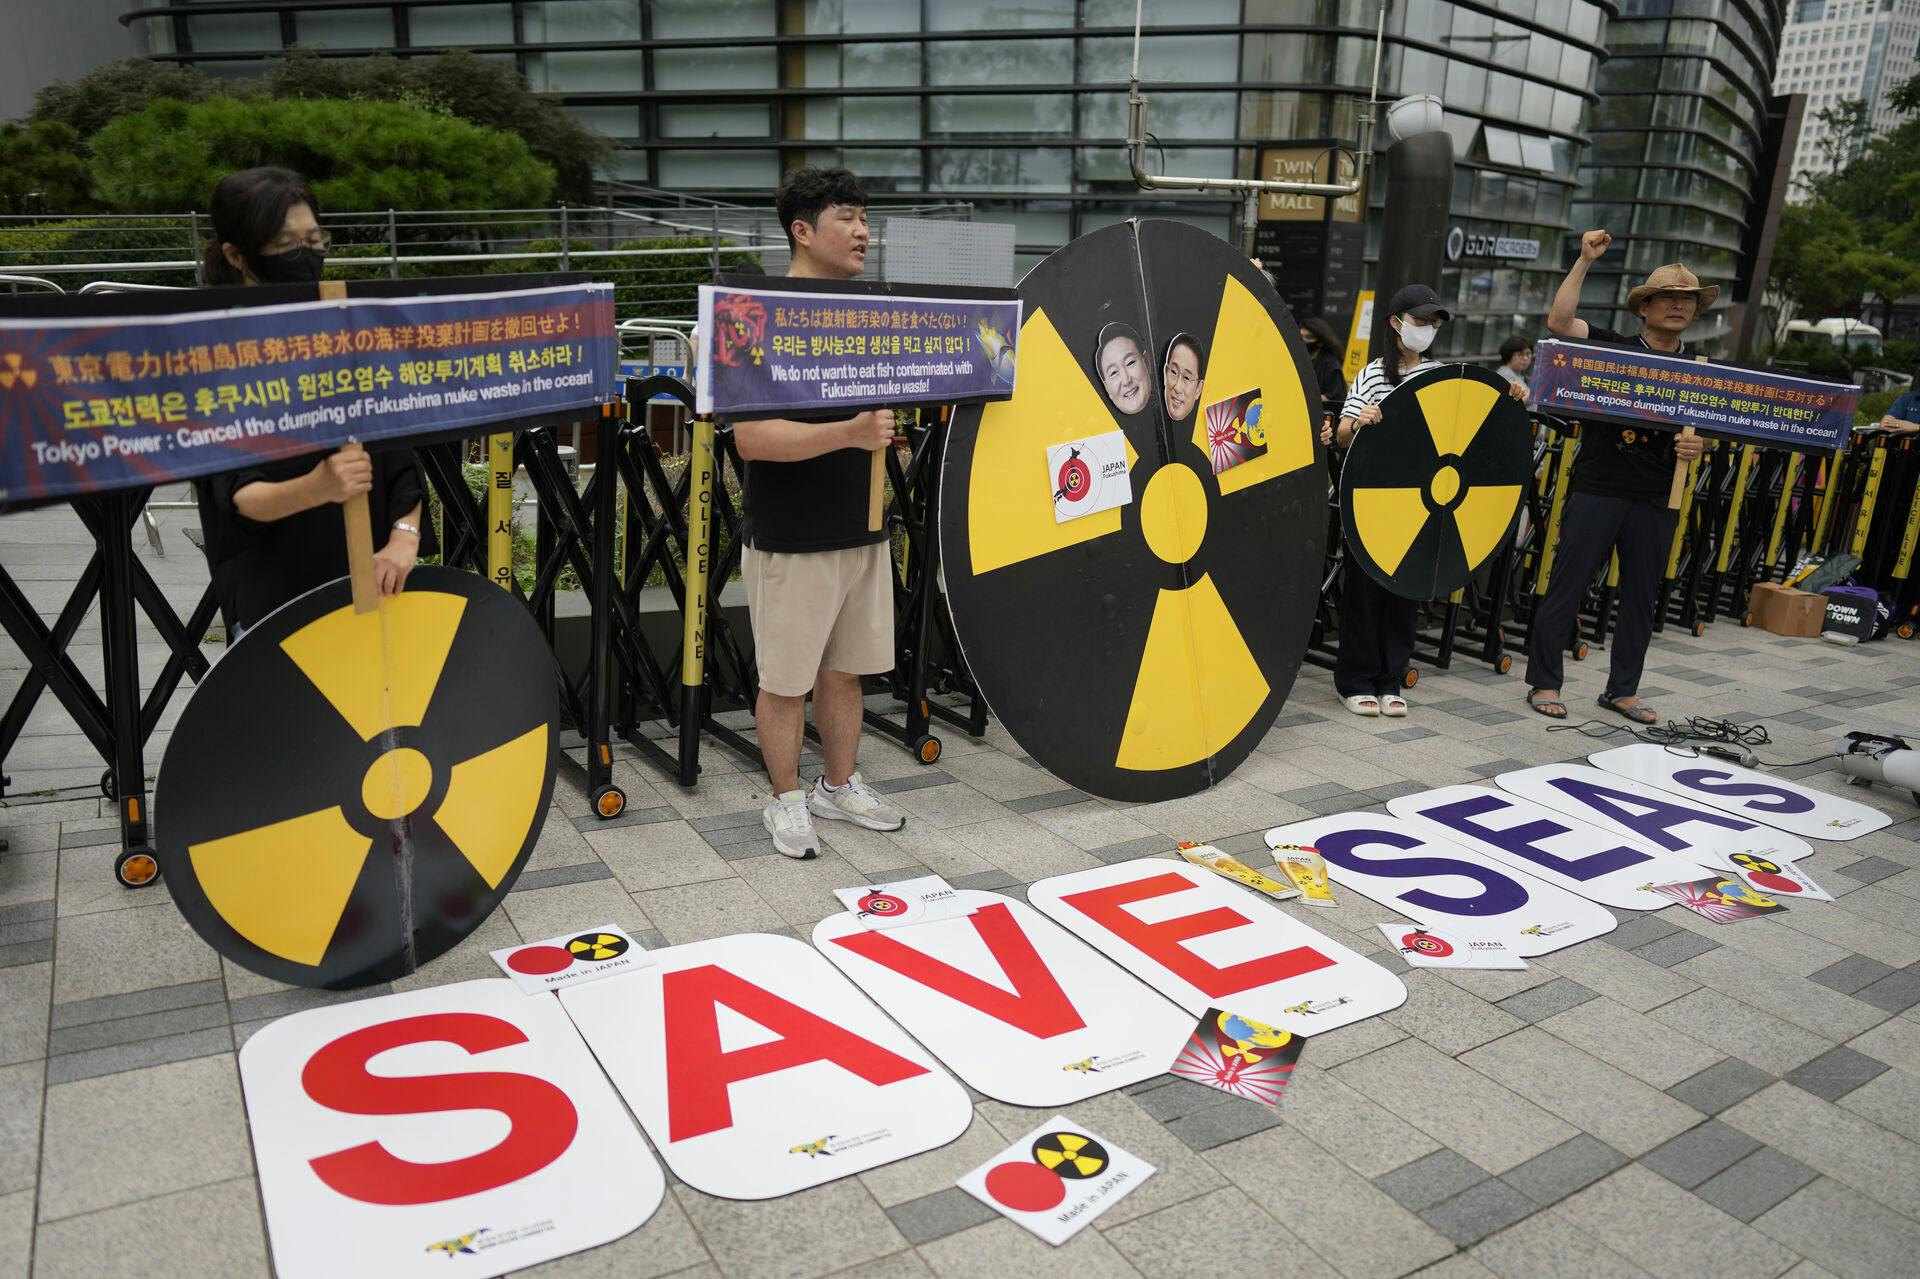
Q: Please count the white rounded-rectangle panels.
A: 8